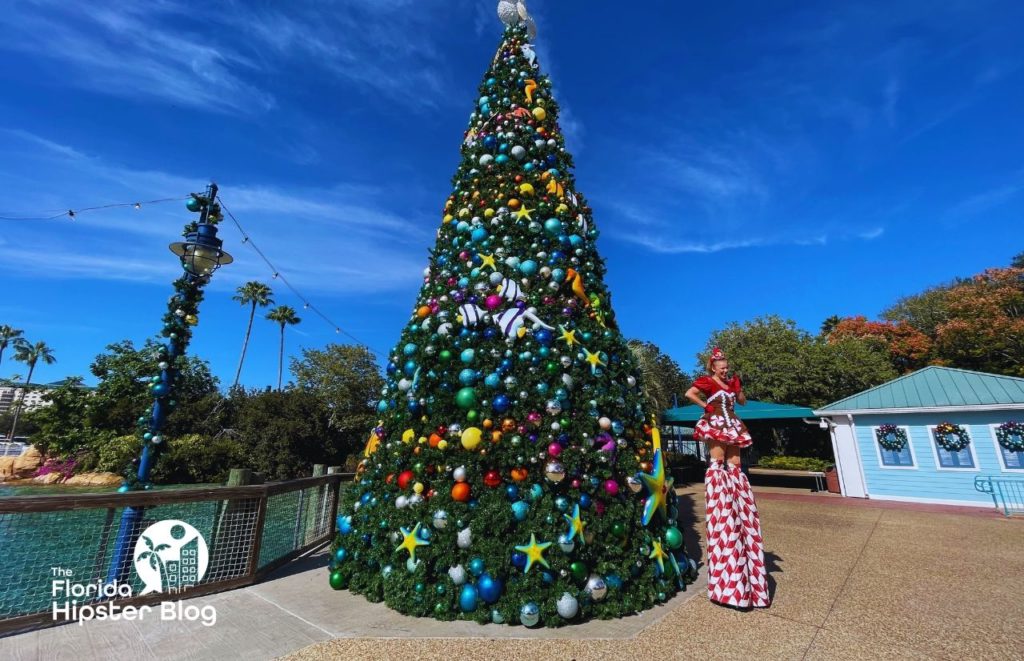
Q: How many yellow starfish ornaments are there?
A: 9